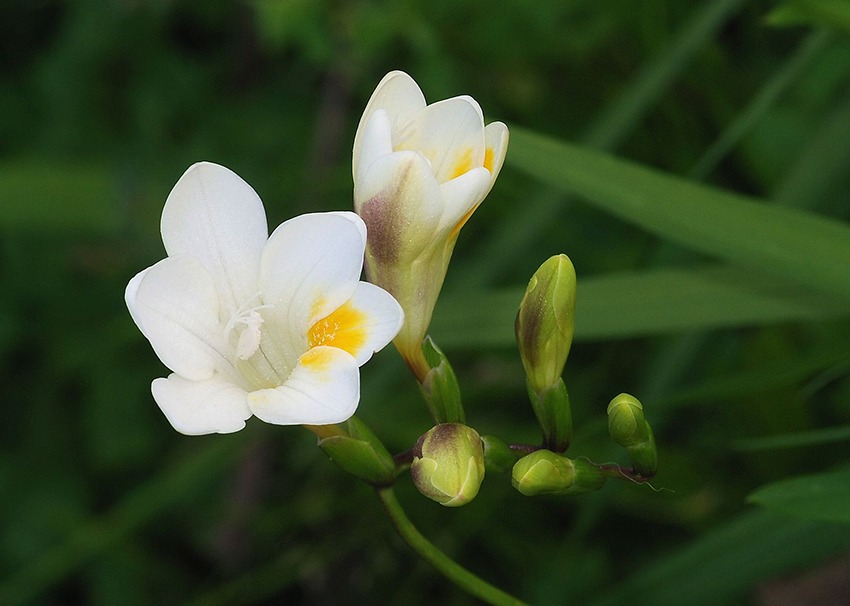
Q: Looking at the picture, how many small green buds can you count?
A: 4